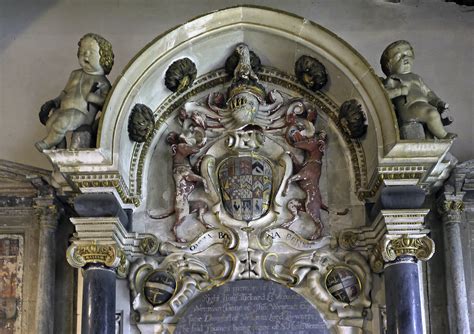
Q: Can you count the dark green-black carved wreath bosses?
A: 5